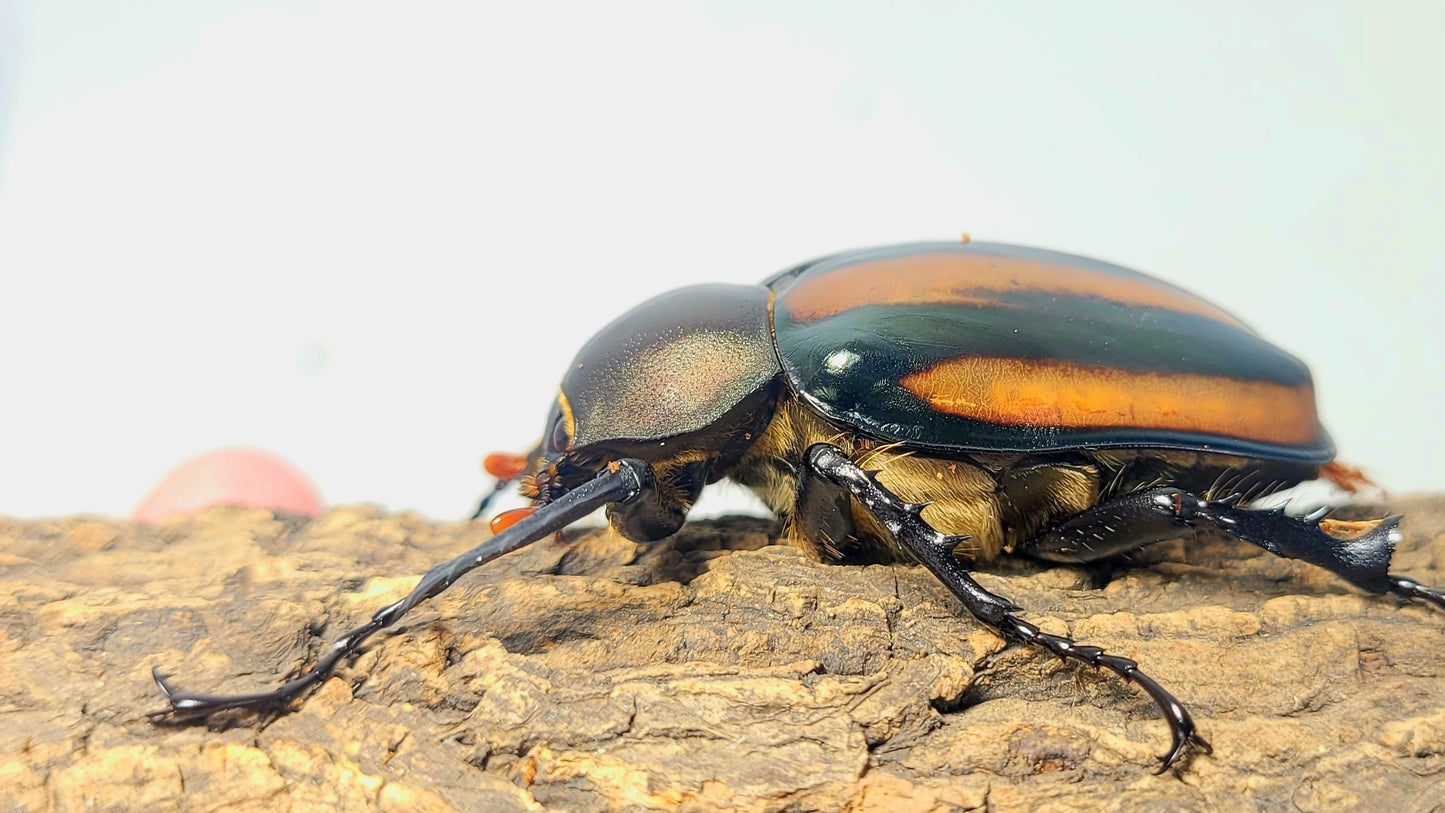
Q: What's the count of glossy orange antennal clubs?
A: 2